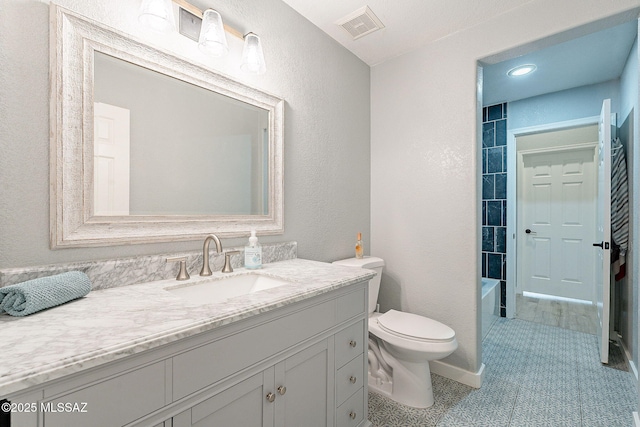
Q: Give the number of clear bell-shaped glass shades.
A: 3